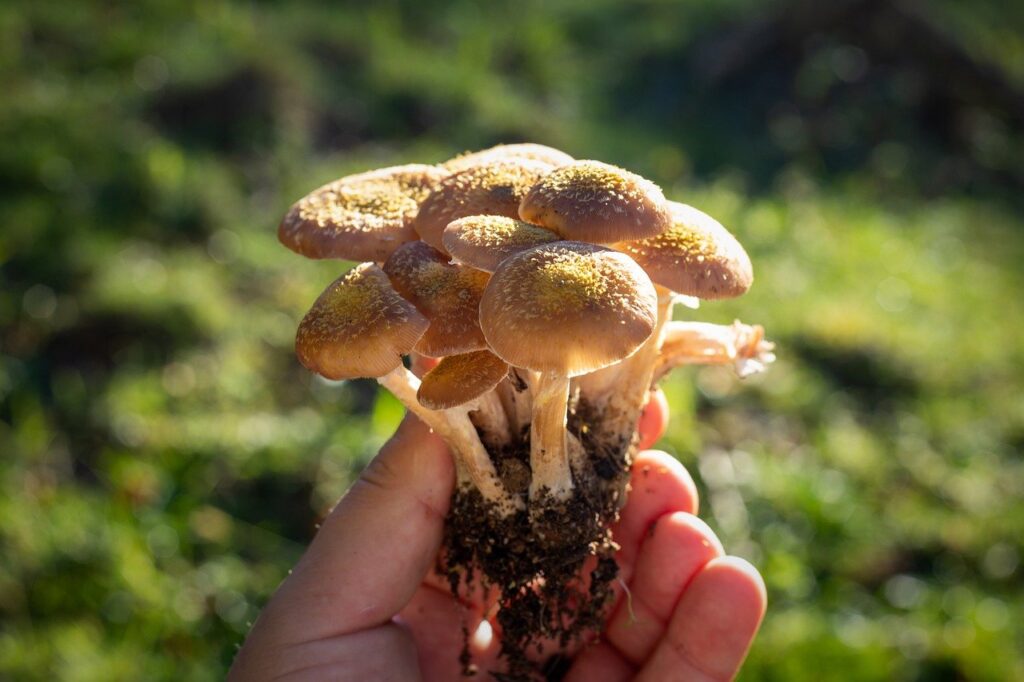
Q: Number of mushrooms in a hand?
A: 10